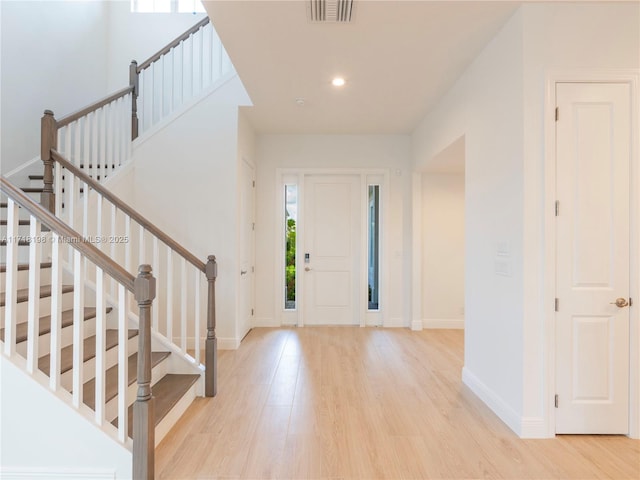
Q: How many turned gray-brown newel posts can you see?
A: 4